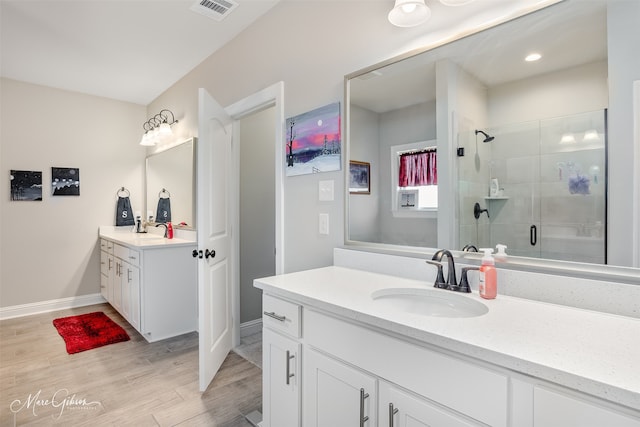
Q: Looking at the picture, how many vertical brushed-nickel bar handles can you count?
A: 7